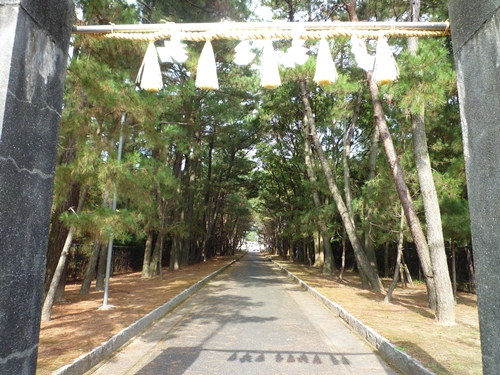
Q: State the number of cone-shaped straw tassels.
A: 5